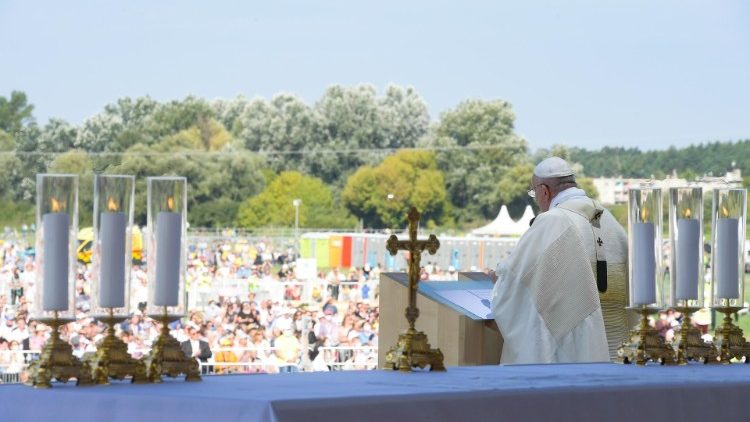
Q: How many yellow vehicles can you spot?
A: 1